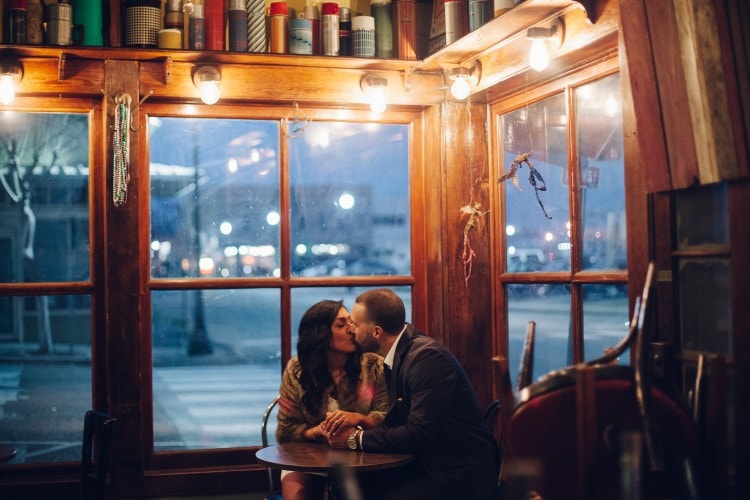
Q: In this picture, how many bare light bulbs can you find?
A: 5